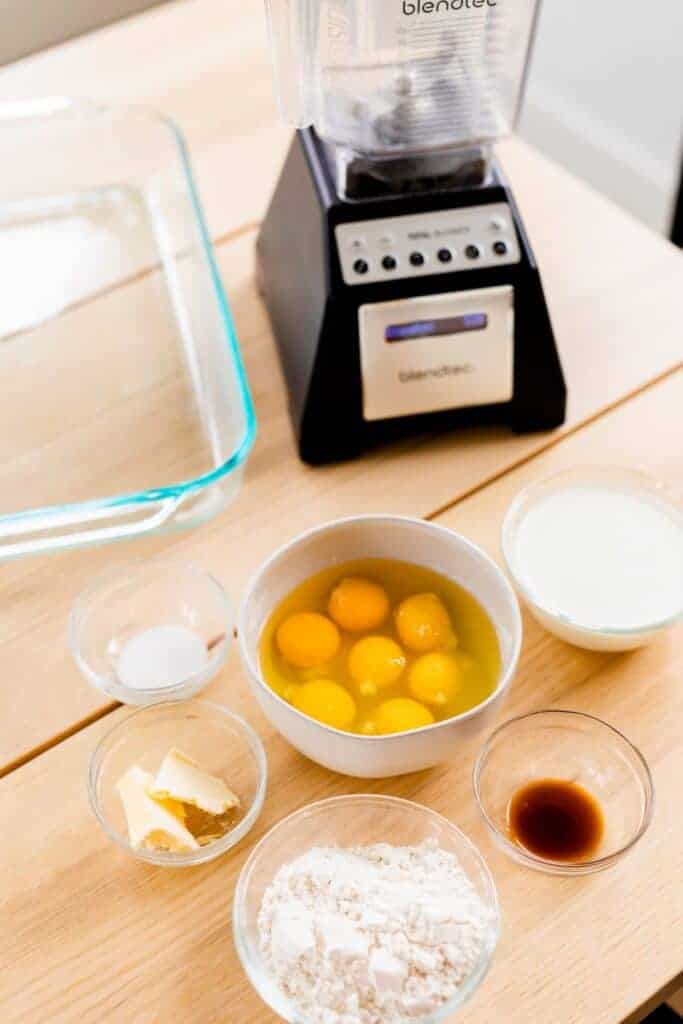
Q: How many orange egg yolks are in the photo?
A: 2